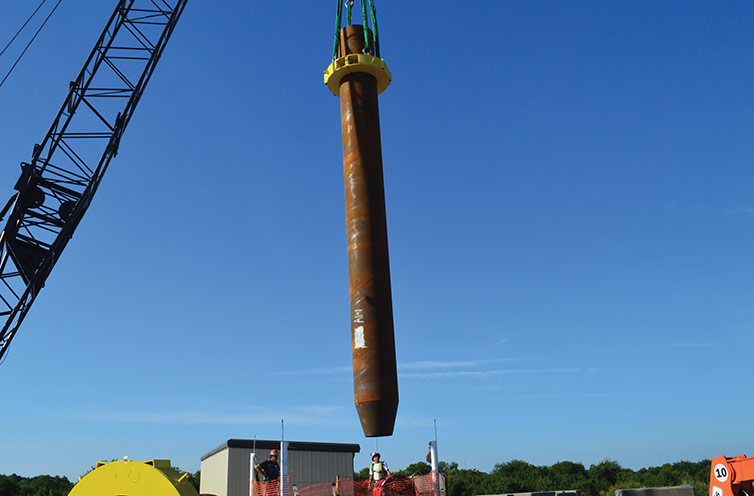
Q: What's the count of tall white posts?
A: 3